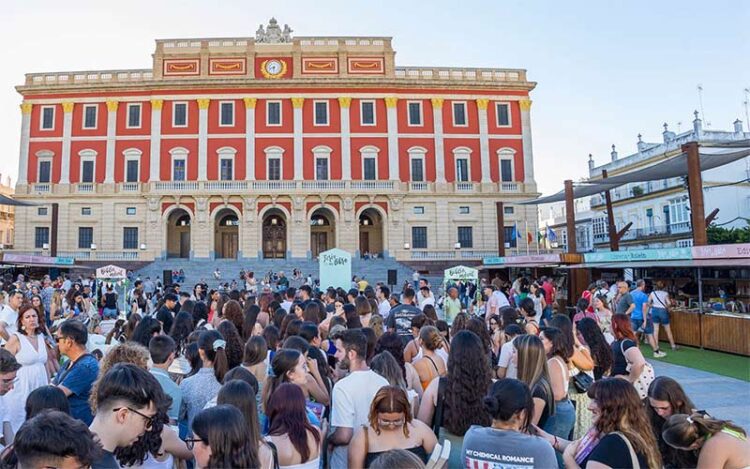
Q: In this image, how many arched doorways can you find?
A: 5